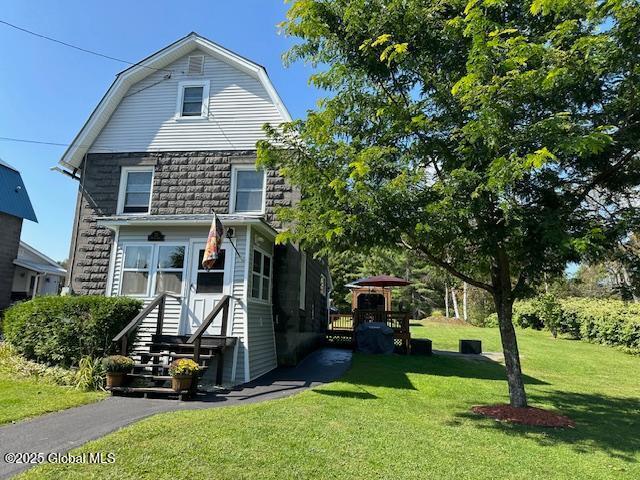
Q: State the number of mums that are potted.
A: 2